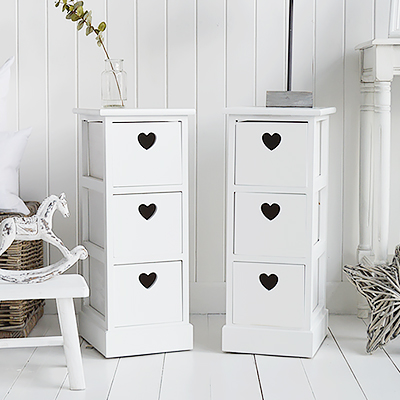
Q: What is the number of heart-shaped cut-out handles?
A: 6